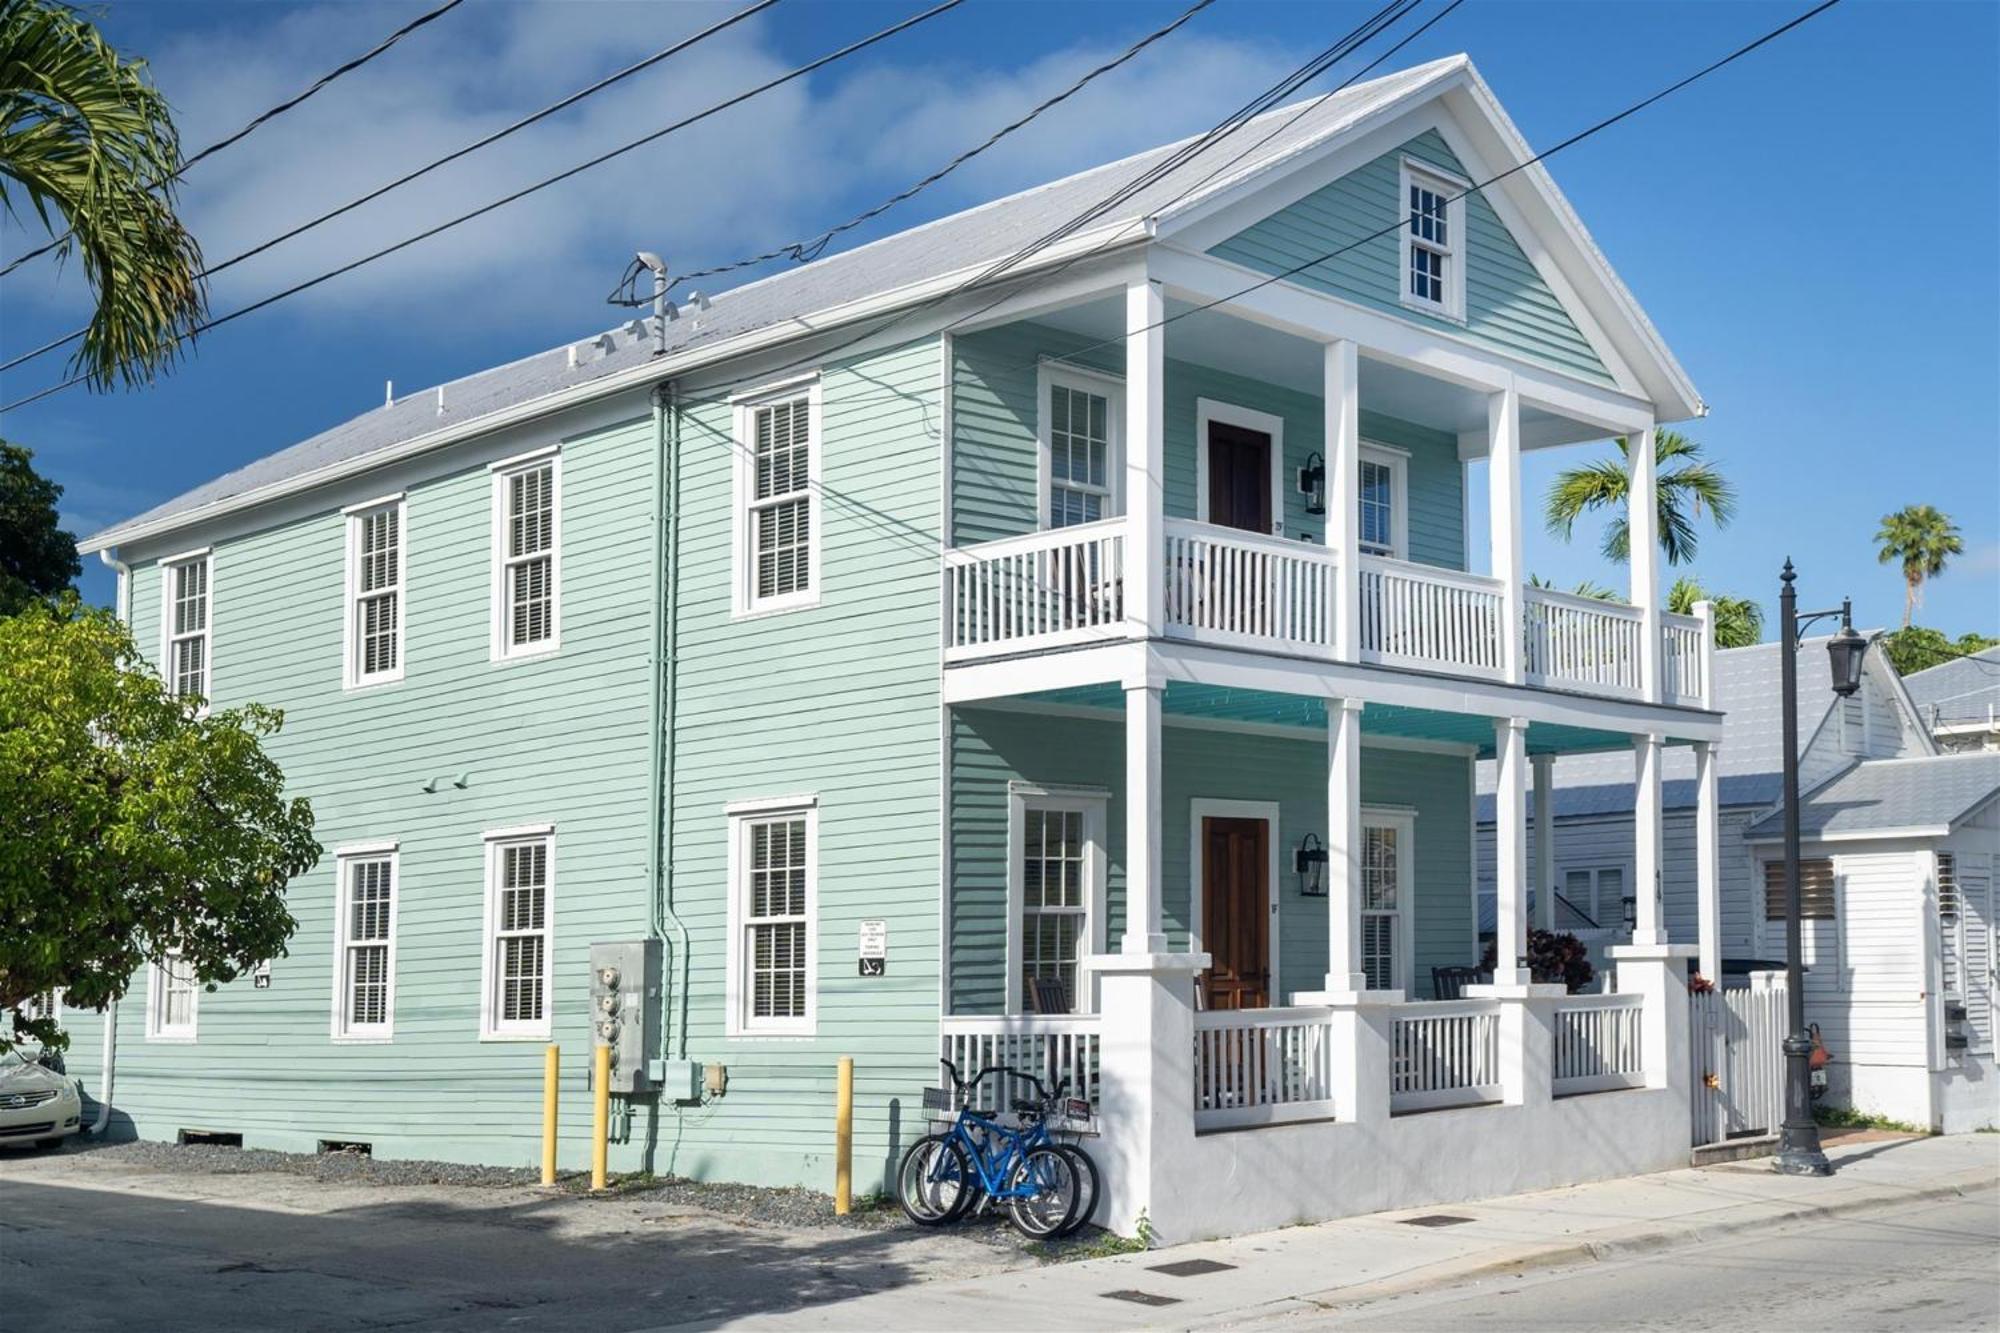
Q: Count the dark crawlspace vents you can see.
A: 2